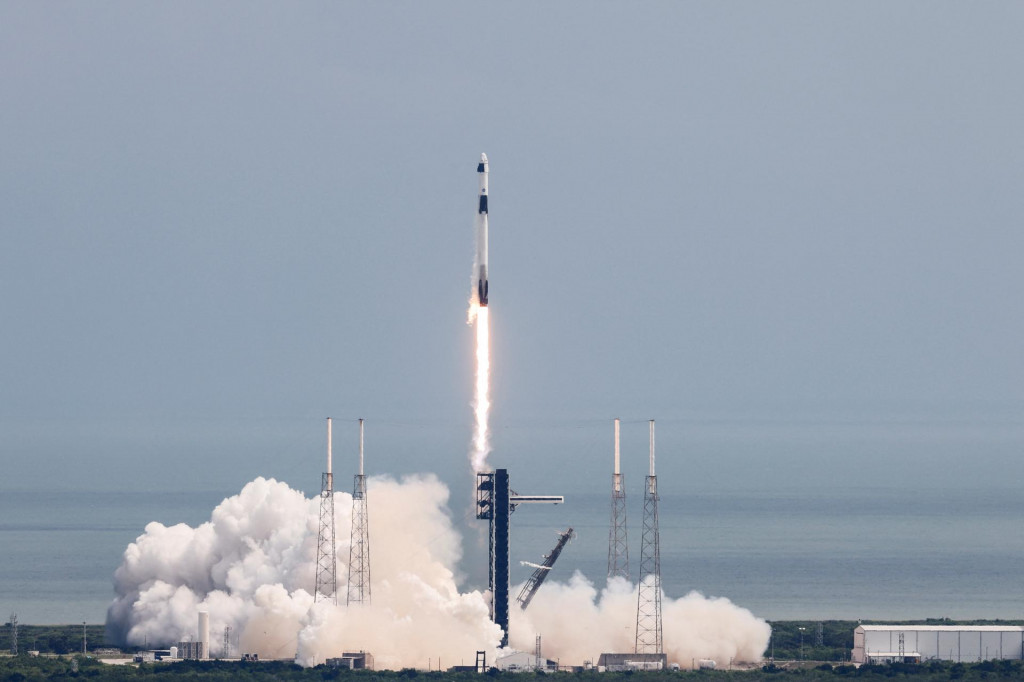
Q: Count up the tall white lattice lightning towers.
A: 4